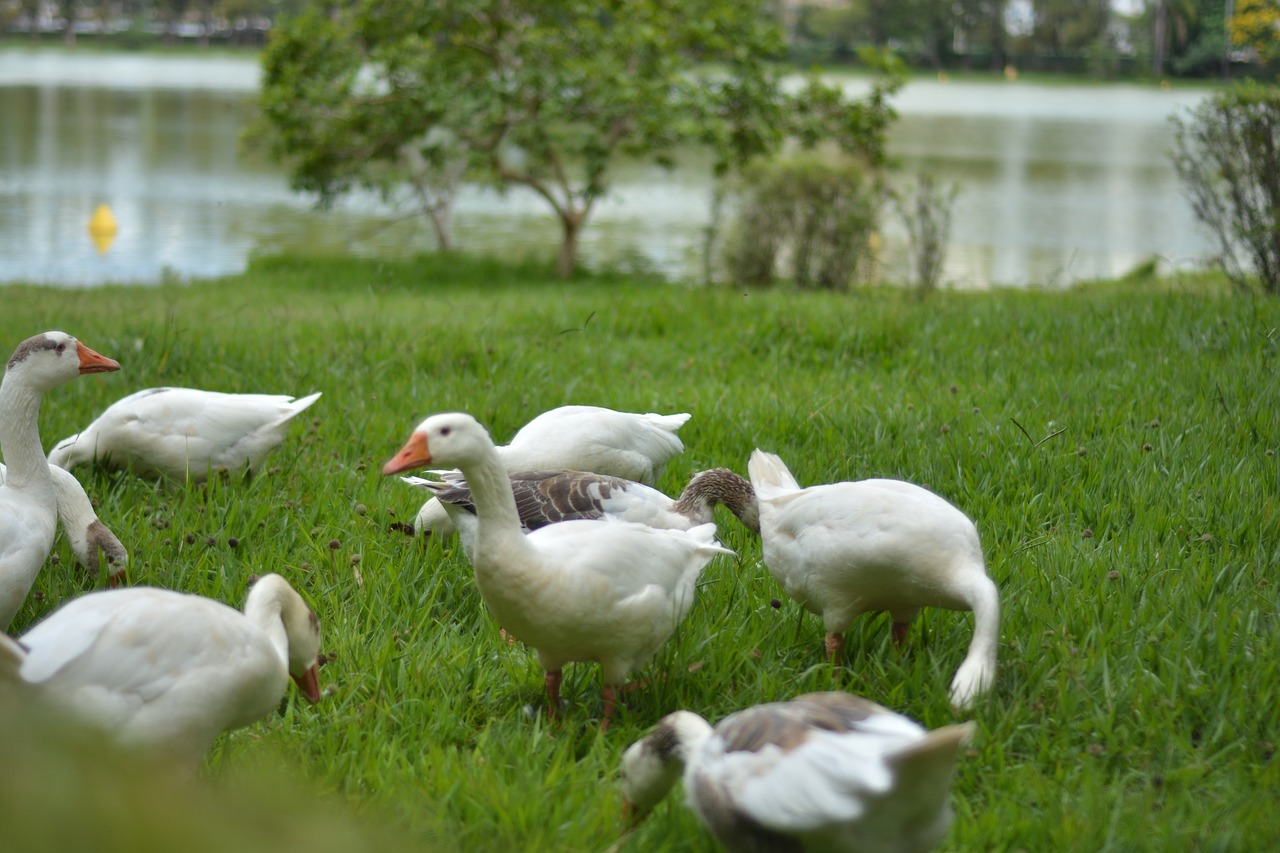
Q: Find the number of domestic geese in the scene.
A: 9